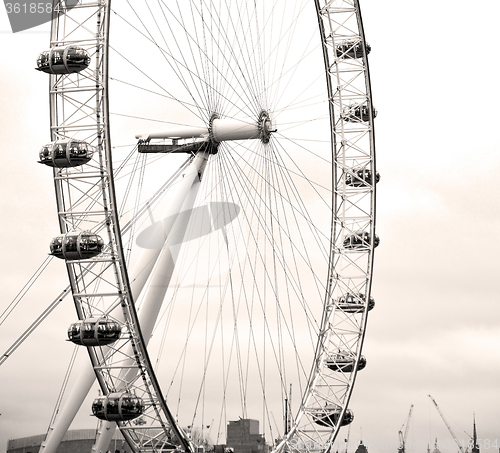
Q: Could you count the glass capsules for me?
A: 12